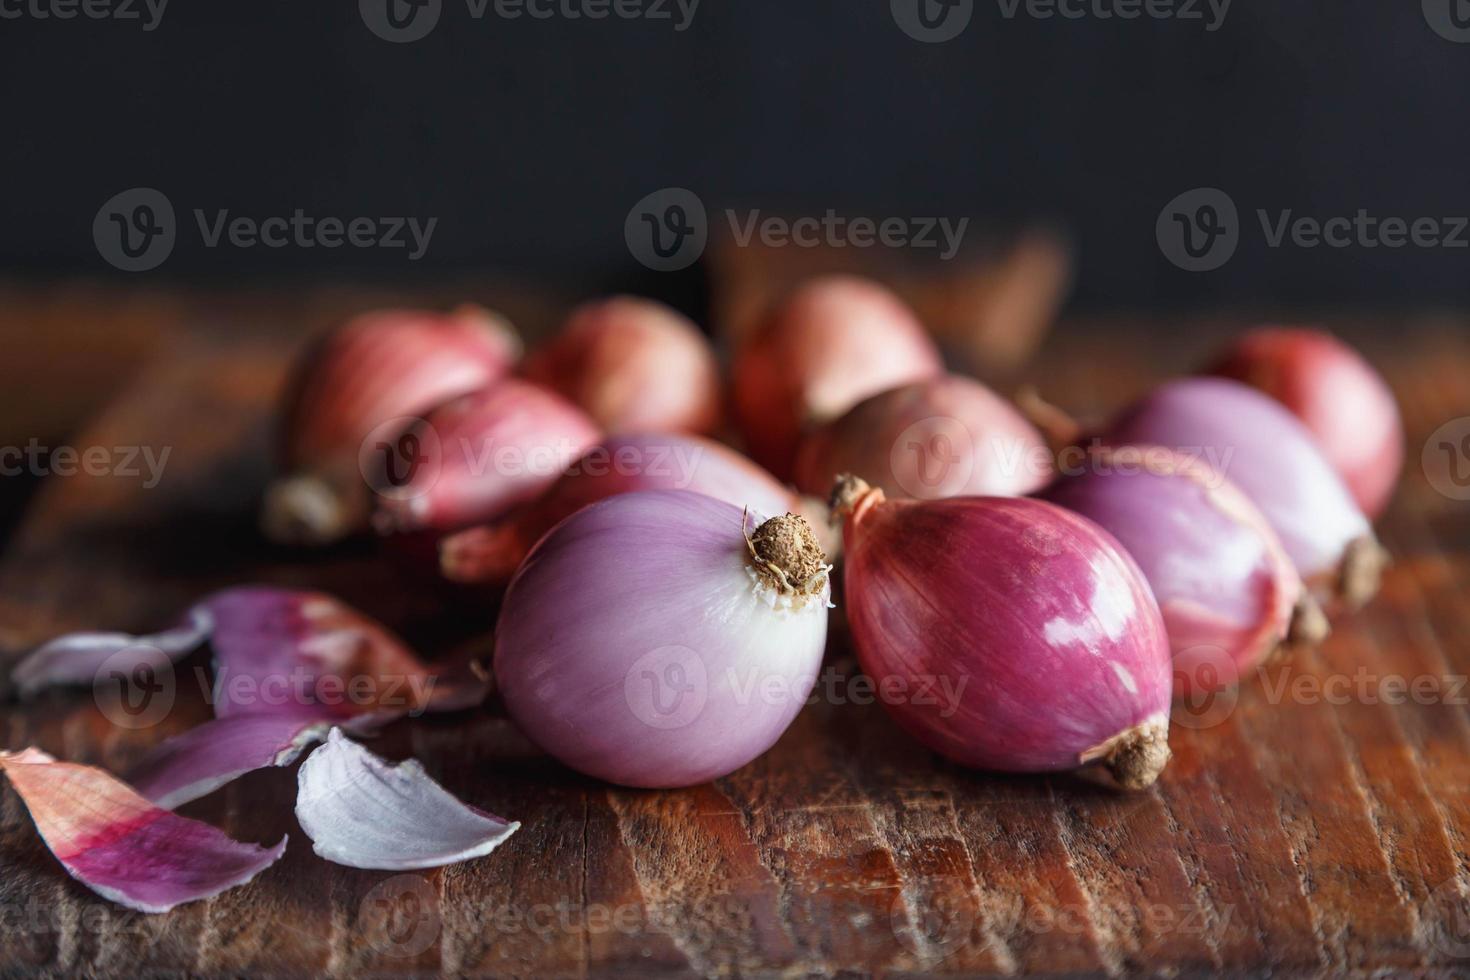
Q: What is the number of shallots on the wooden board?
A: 11